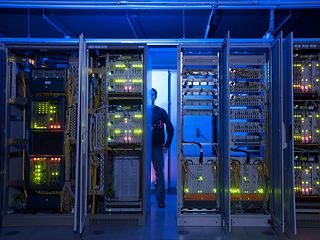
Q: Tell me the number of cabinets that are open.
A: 5